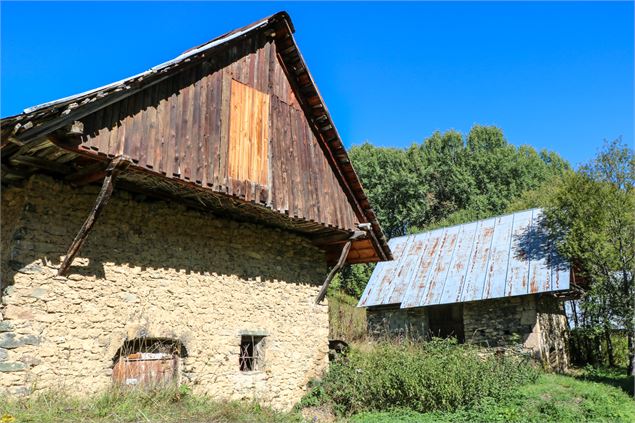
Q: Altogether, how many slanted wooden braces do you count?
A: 2